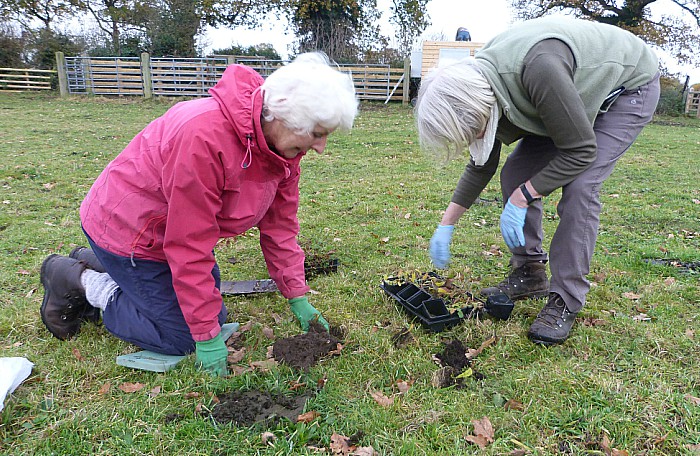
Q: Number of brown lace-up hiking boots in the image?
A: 4